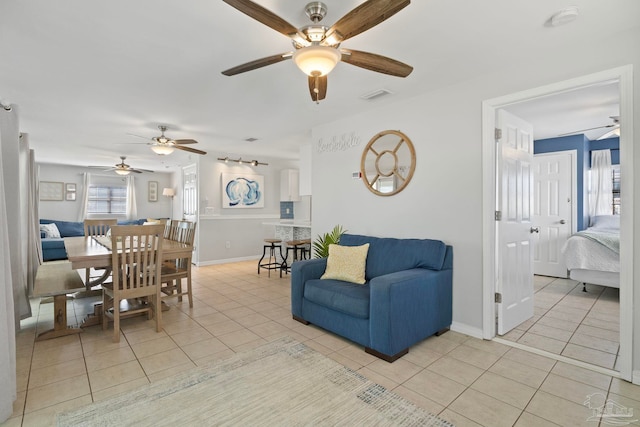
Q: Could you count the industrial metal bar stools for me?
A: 3